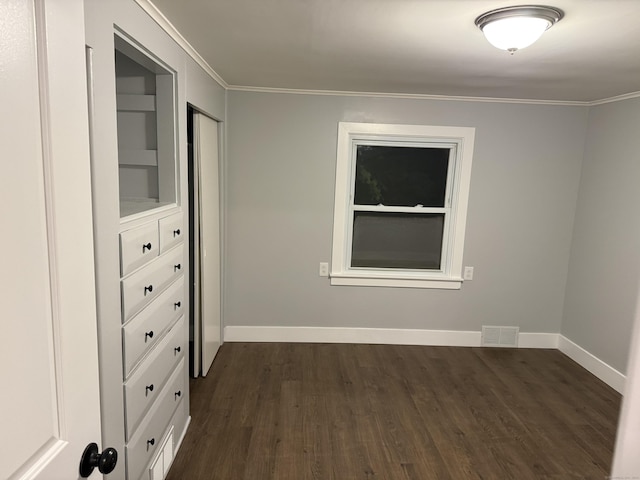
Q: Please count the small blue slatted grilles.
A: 0